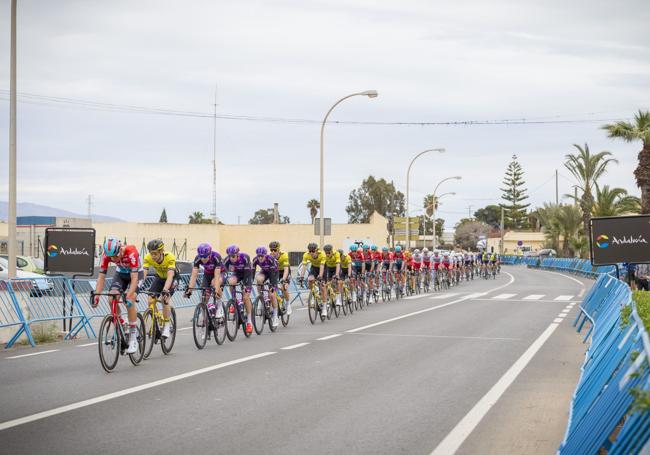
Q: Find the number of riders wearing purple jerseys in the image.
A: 3